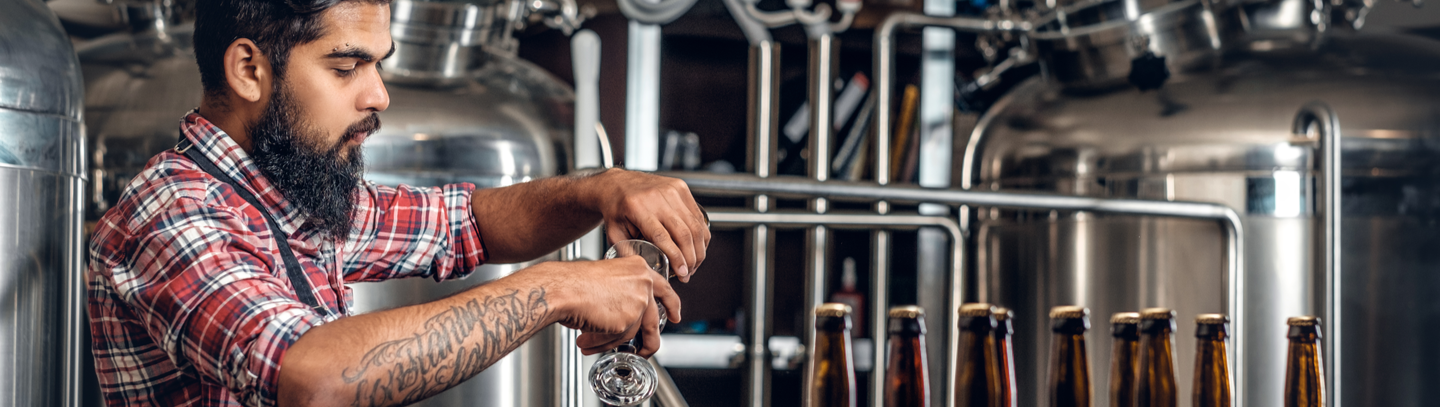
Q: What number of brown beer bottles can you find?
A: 9